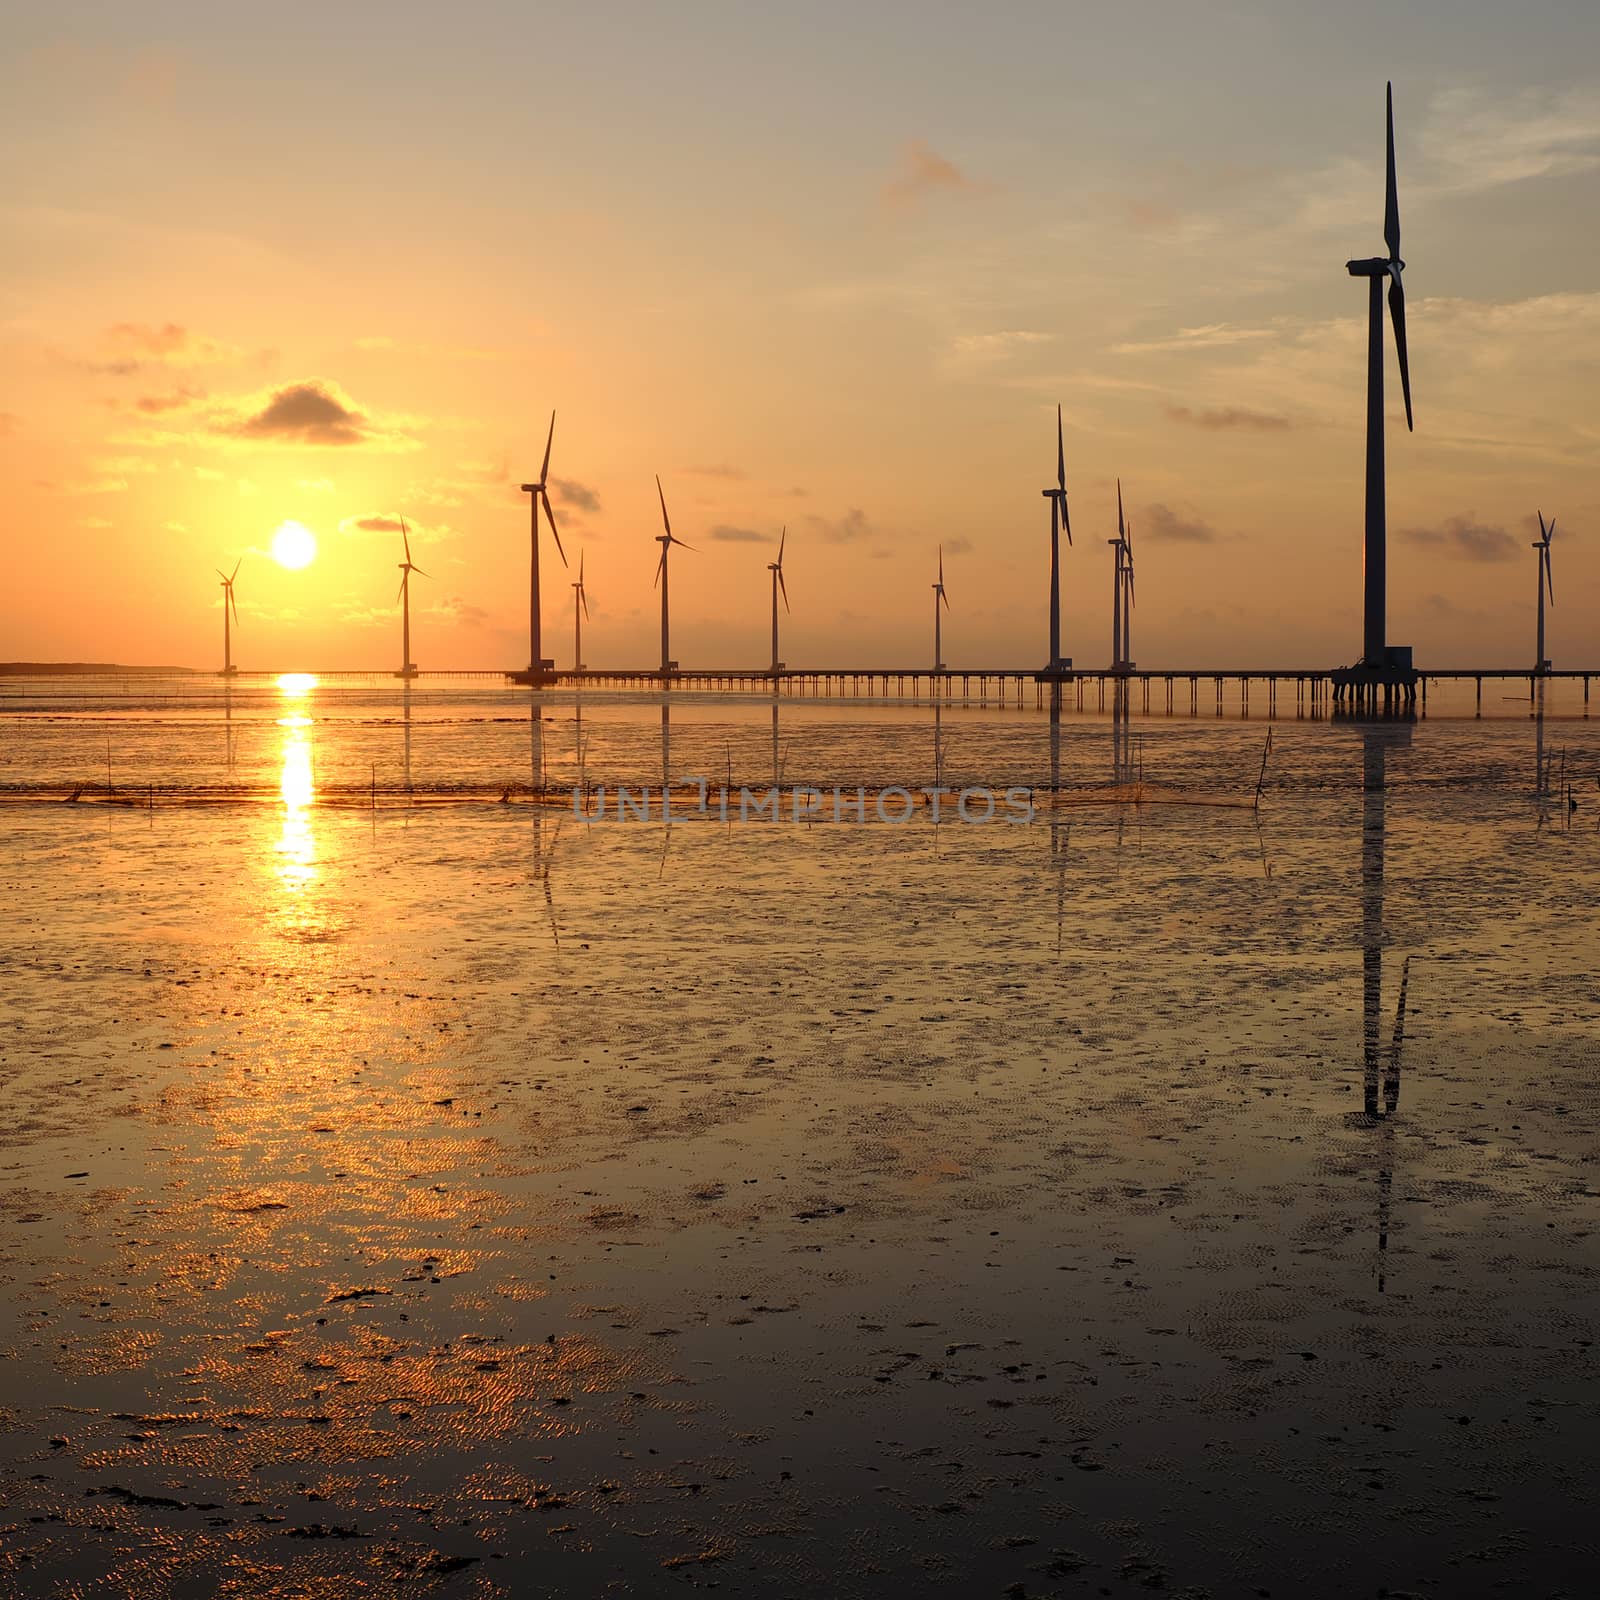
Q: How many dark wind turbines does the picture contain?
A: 12